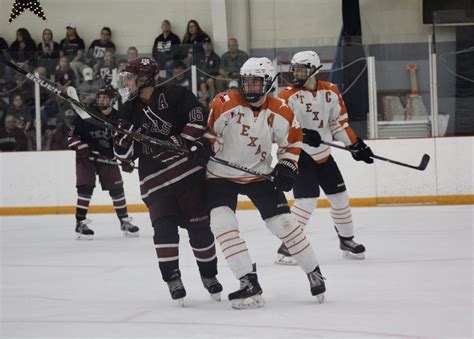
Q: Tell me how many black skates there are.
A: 8